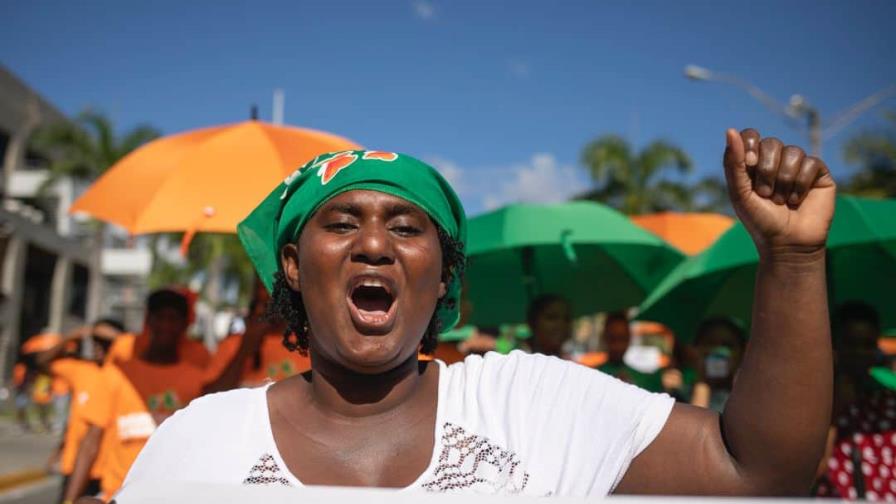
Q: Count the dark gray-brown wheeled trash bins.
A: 0